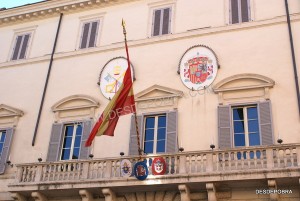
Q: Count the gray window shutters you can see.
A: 7